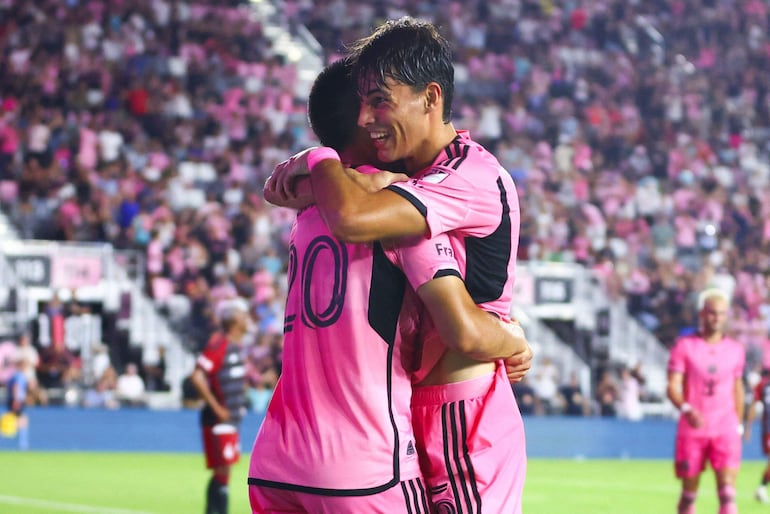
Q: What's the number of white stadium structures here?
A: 2